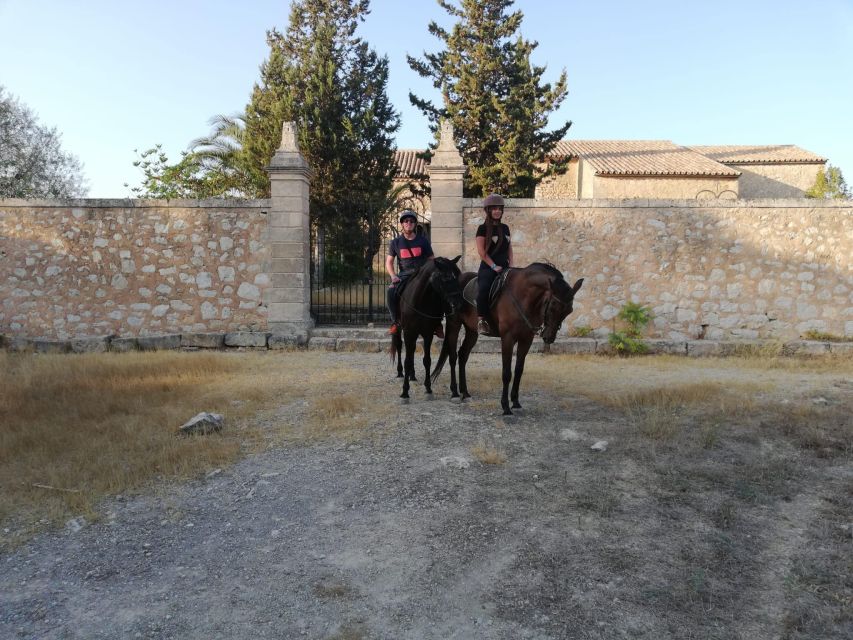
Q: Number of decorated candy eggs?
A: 0